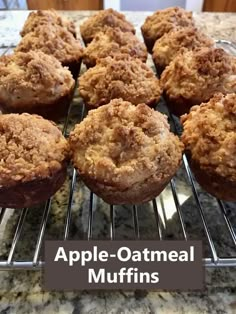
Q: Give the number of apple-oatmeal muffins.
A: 12